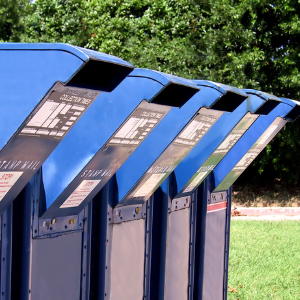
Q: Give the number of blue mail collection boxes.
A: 5